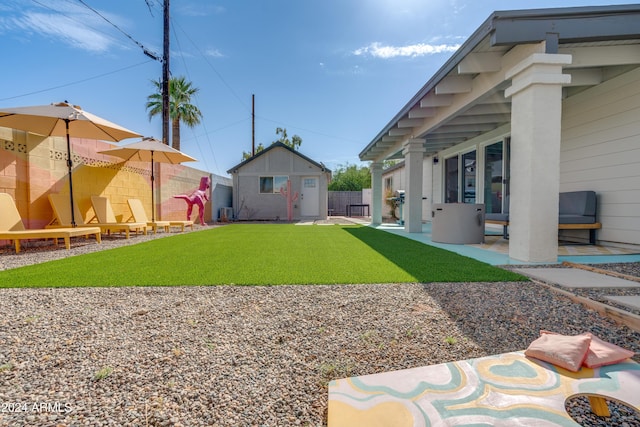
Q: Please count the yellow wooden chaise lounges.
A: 4